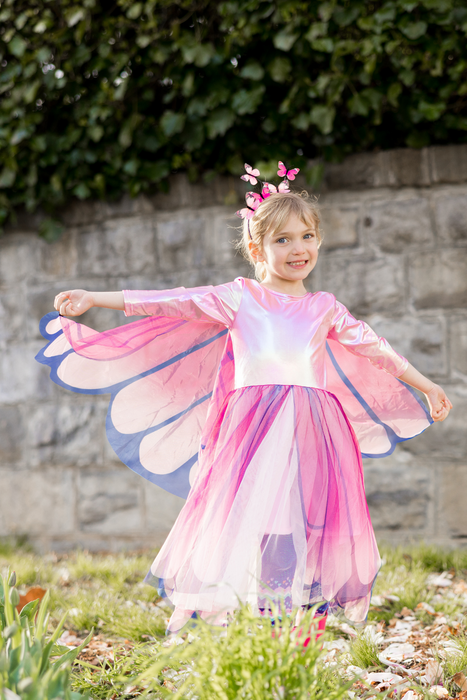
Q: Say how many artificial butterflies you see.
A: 5